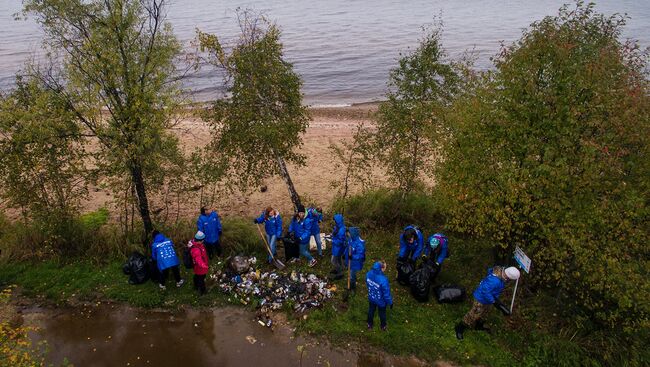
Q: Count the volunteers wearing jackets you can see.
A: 12